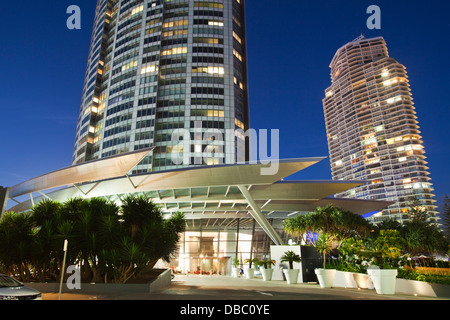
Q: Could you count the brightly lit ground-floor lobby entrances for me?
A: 1